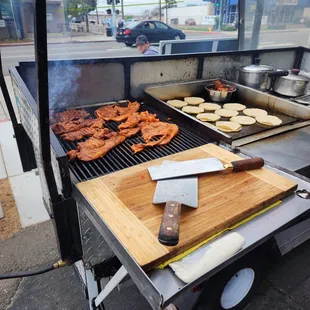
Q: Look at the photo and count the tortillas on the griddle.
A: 11